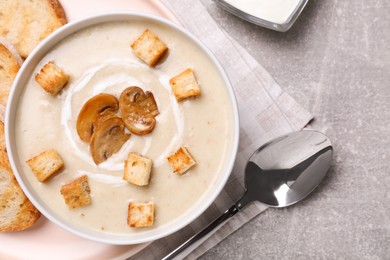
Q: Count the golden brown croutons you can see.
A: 8